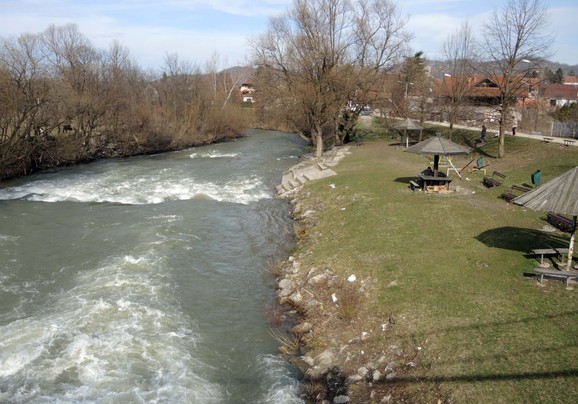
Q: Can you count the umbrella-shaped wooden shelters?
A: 3